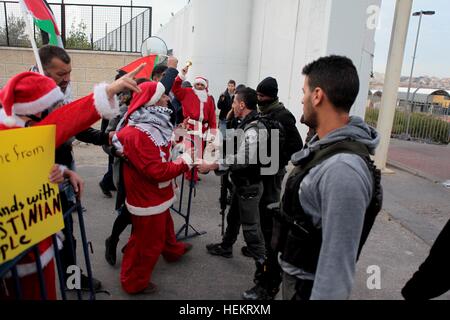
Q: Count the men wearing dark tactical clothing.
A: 3